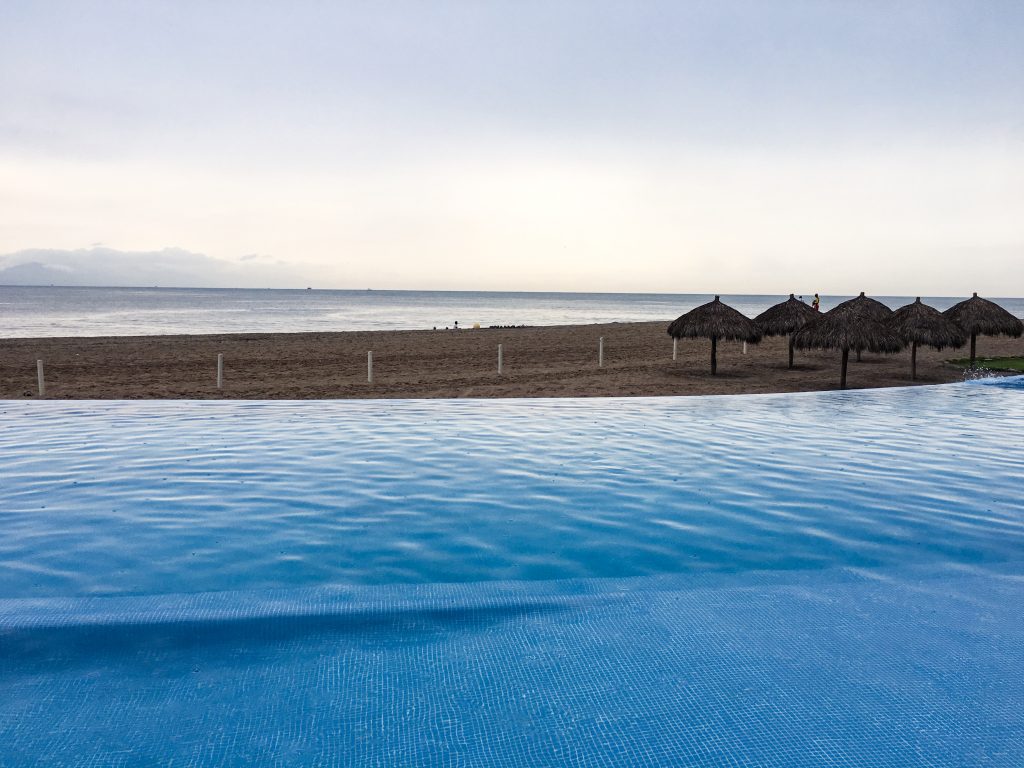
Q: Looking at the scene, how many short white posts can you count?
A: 7